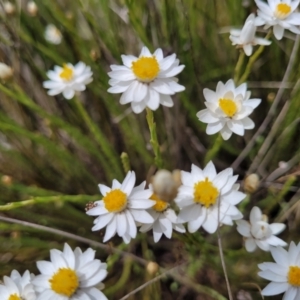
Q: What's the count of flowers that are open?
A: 10